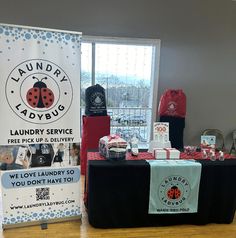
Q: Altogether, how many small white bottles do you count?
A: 3